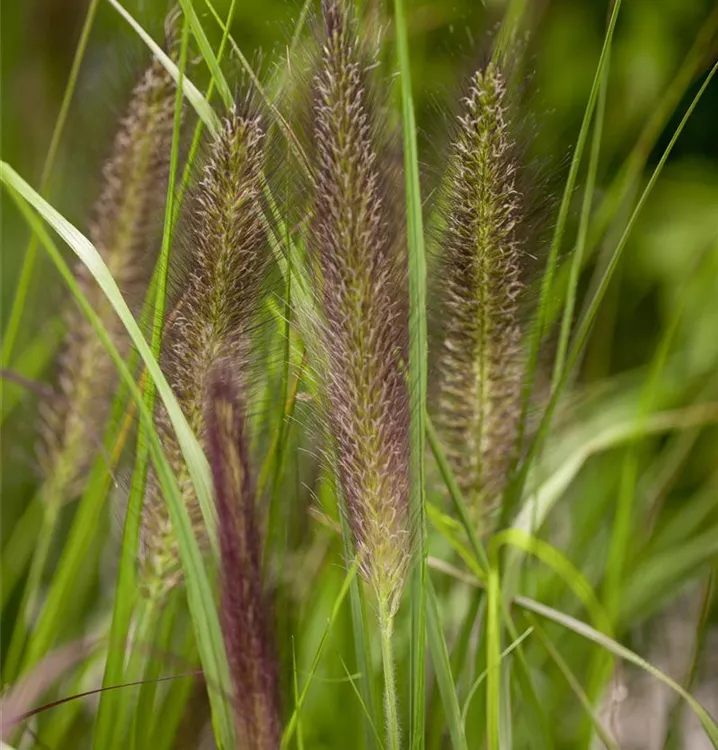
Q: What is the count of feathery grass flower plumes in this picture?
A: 5